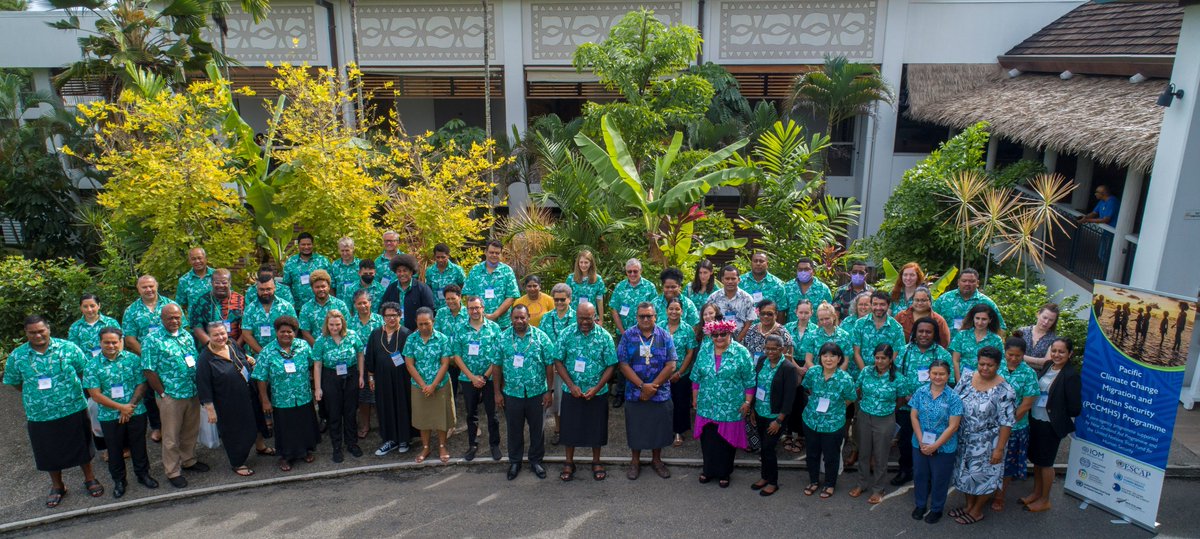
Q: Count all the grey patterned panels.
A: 4